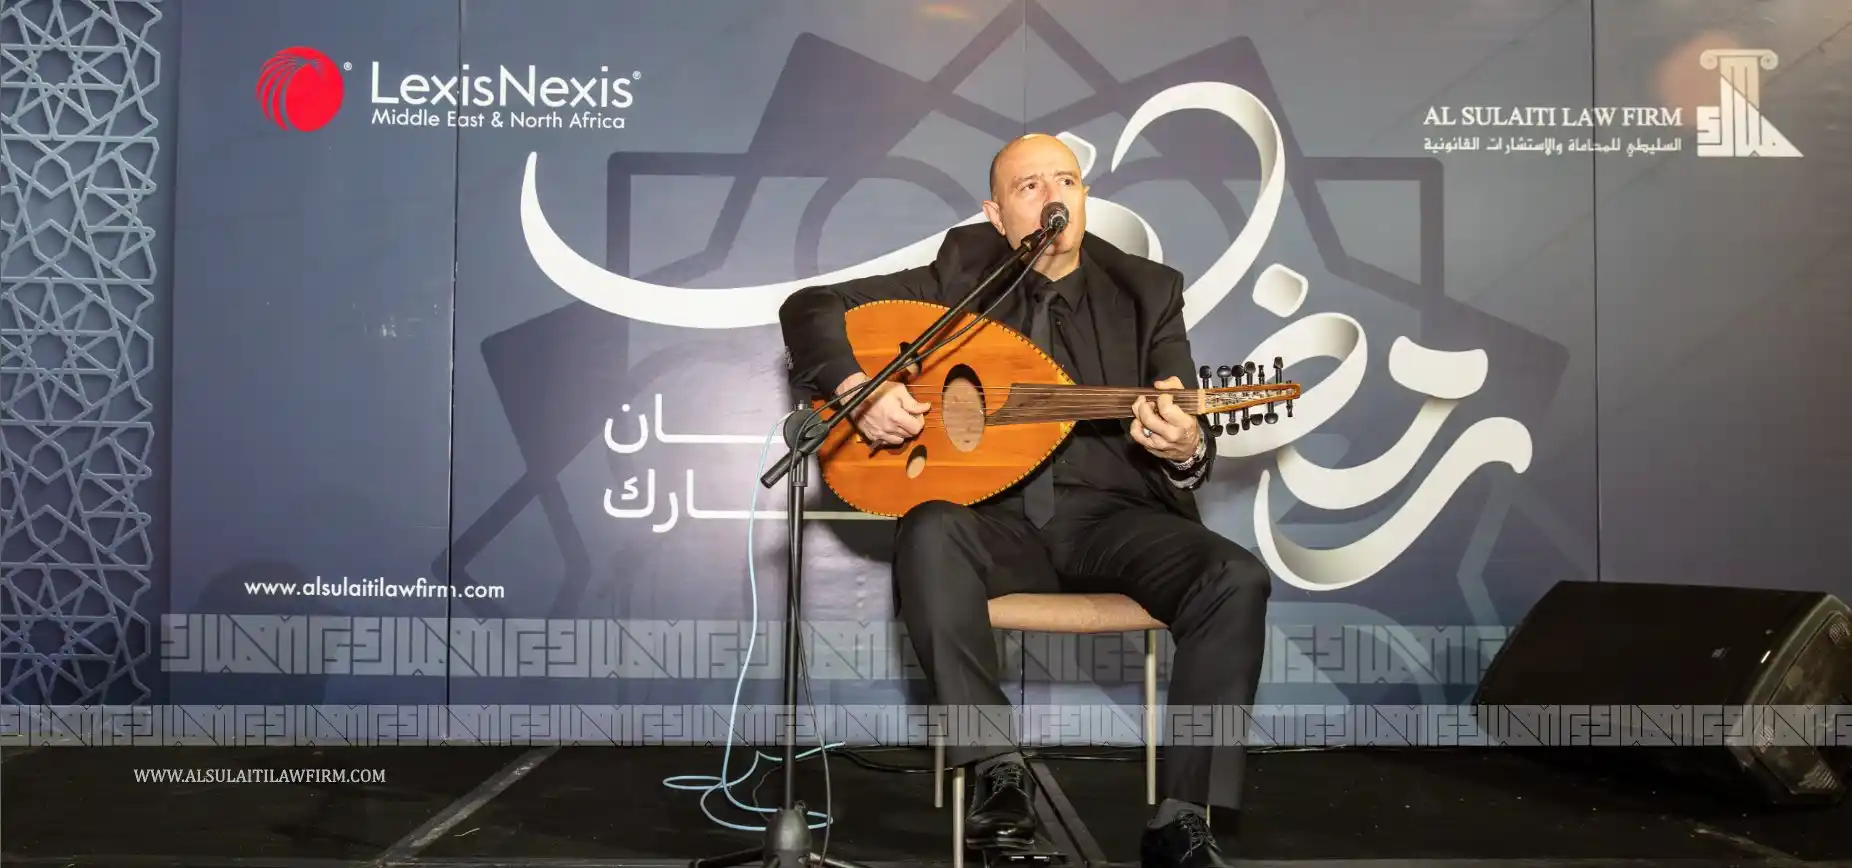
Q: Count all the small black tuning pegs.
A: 12